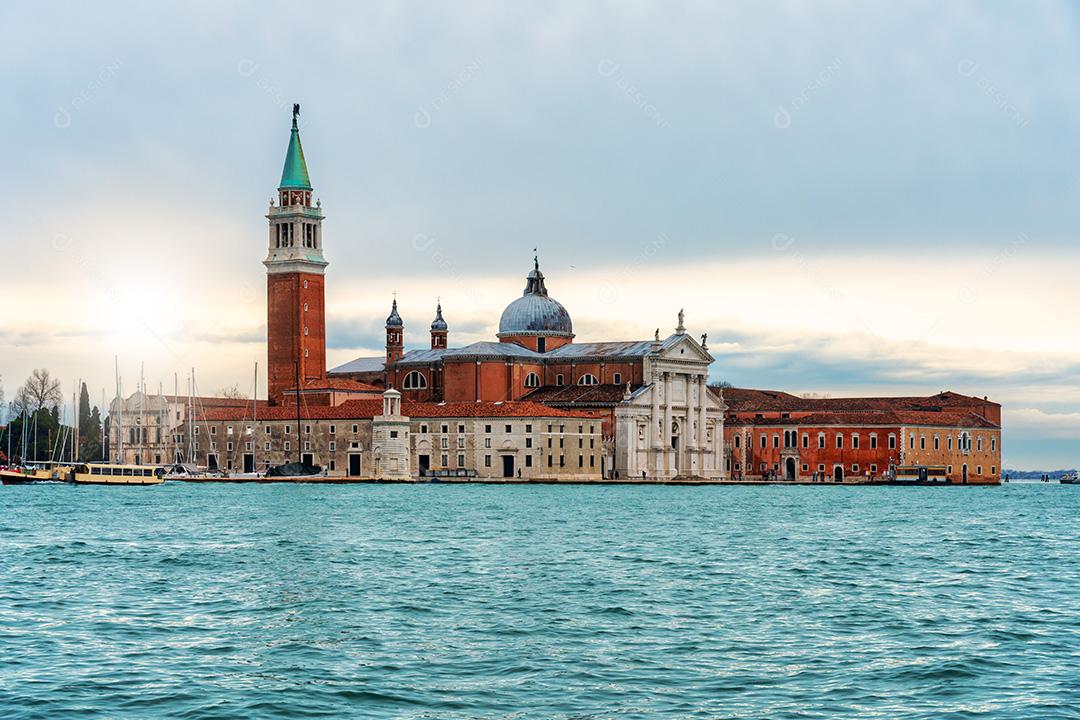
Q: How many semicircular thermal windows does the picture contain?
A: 3